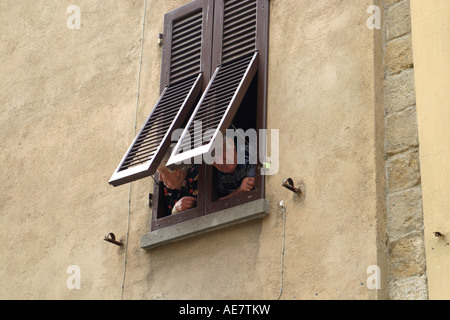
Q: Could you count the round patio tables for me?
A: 0